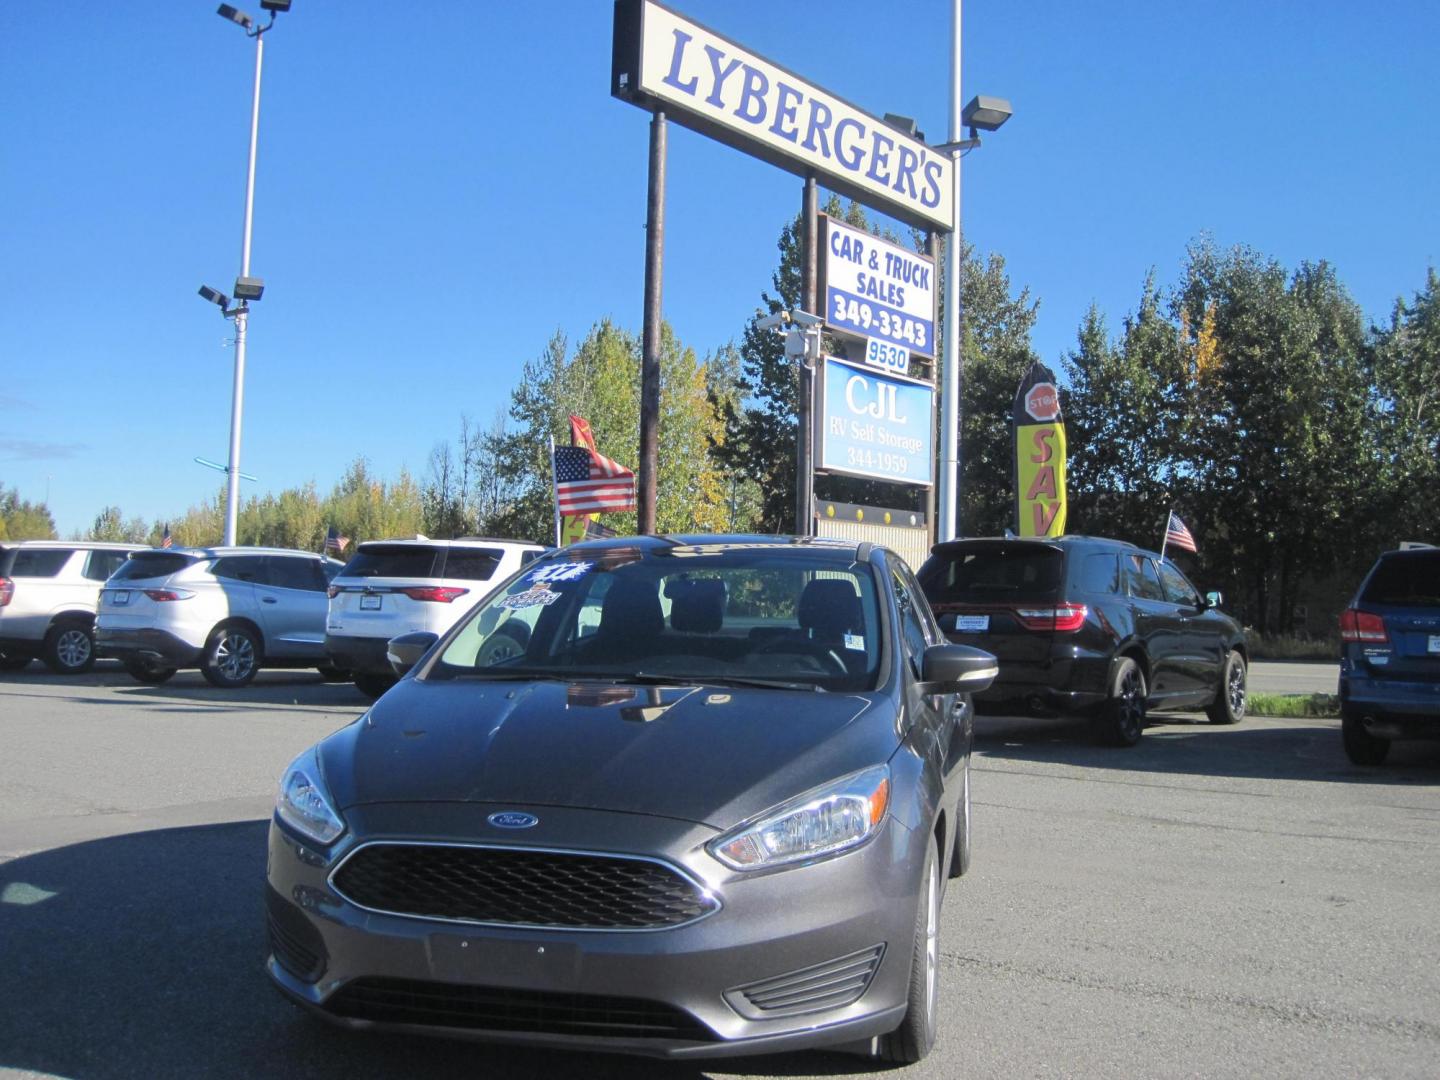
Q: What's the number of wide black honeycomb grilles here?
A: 1